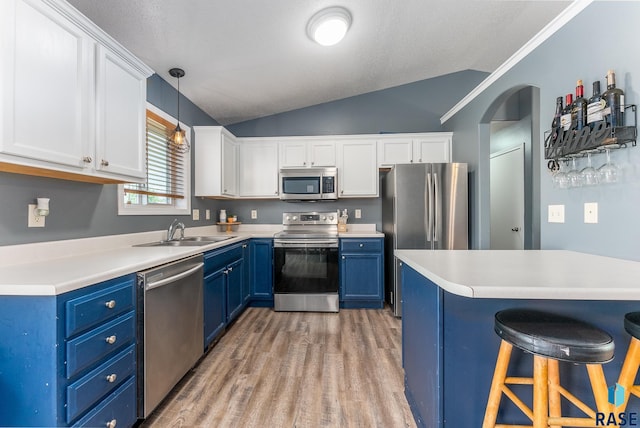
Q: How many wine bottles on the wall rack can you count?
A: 5